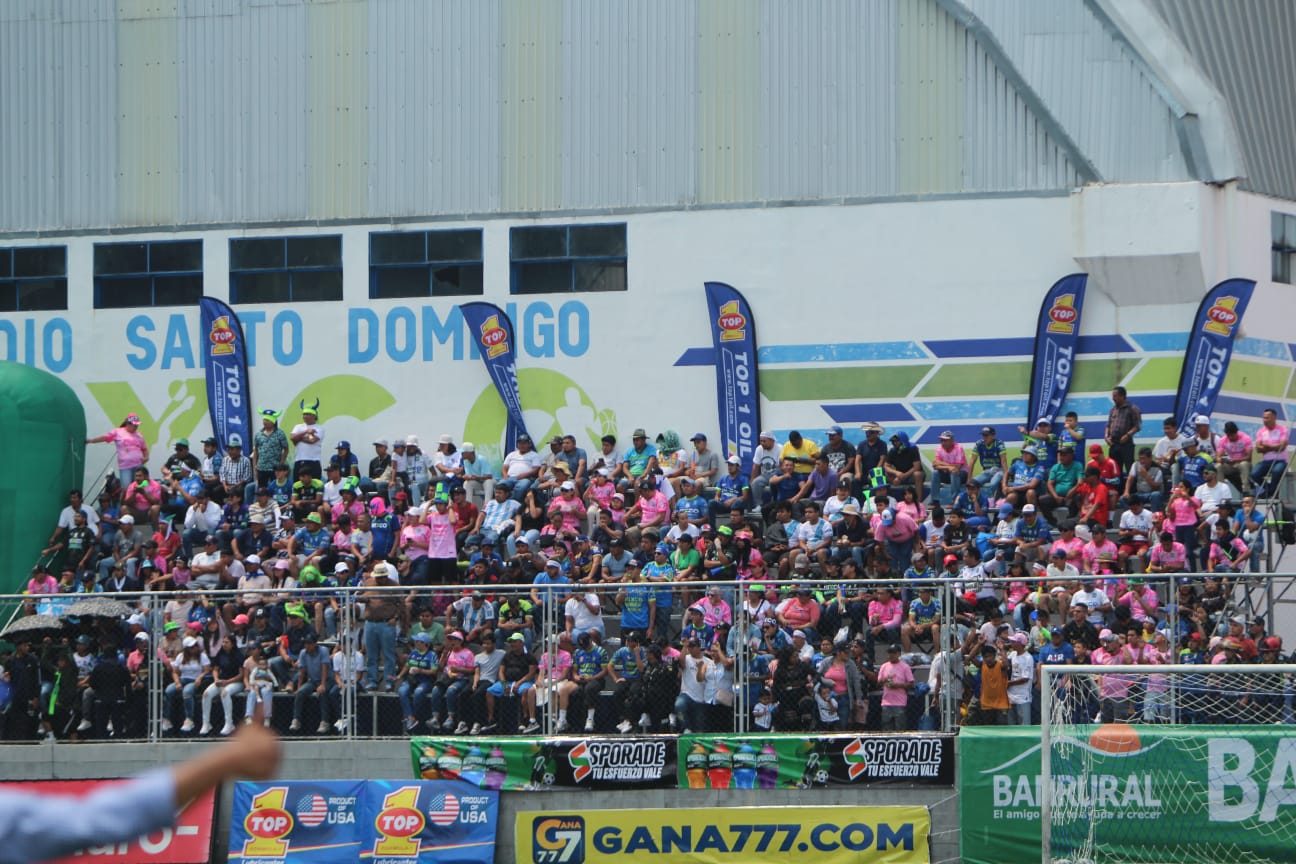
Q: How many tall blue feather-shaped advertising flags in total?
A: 5